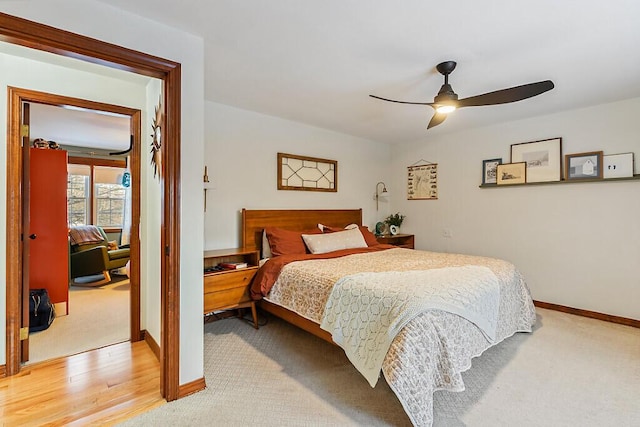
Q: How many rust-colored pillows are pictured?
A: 2